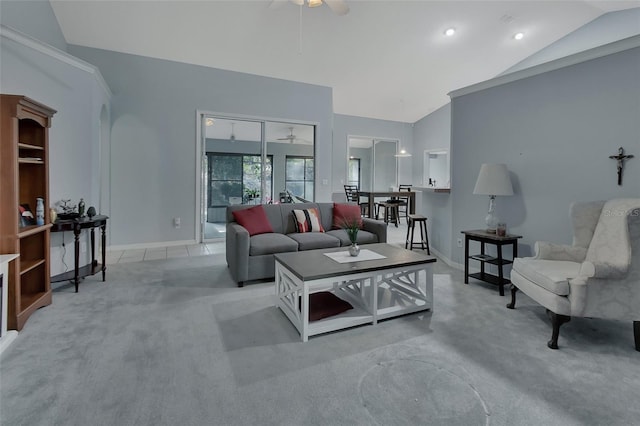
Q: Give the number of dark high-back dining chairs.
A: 2